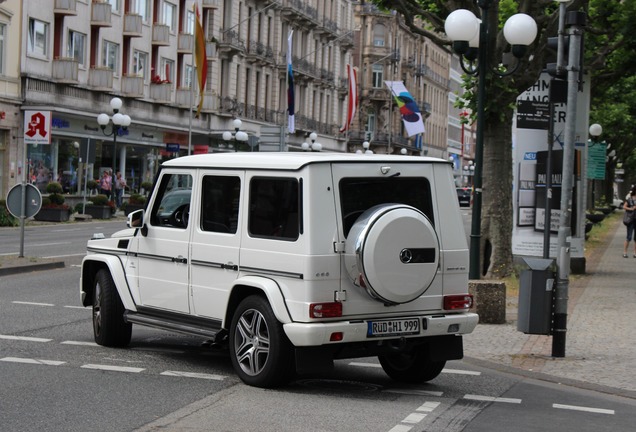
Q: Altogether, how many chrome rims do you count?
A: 2